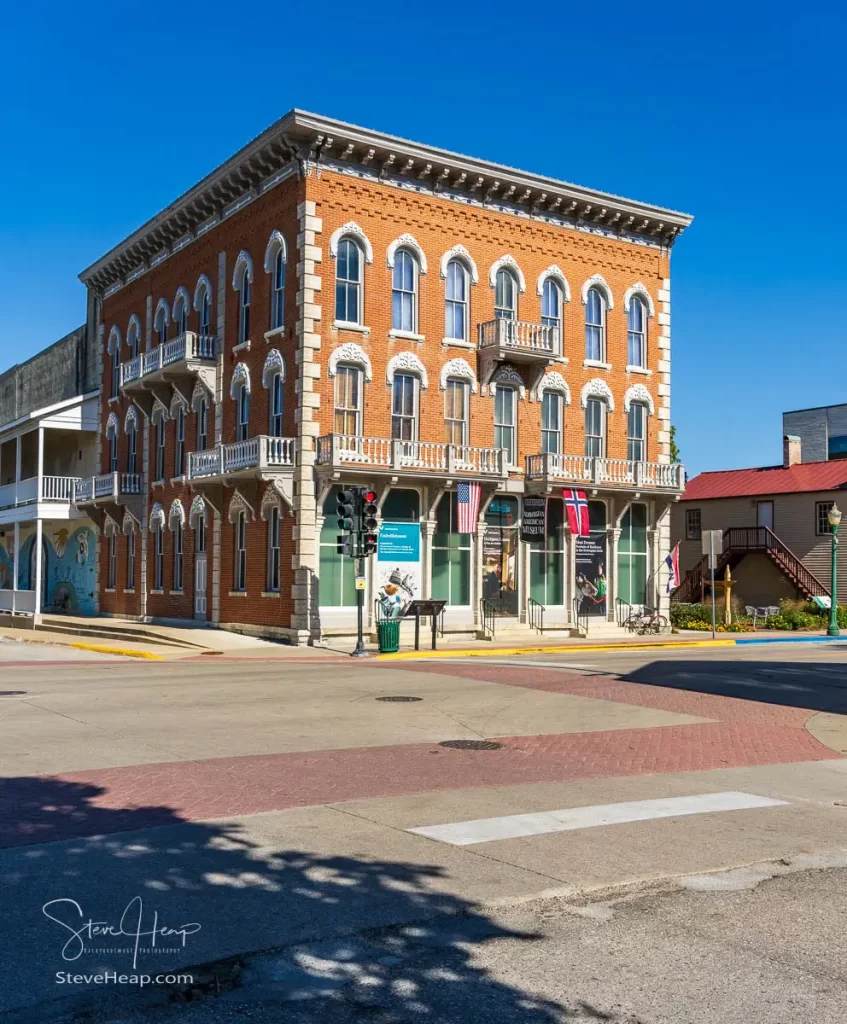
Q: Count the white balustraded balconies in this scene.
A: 6